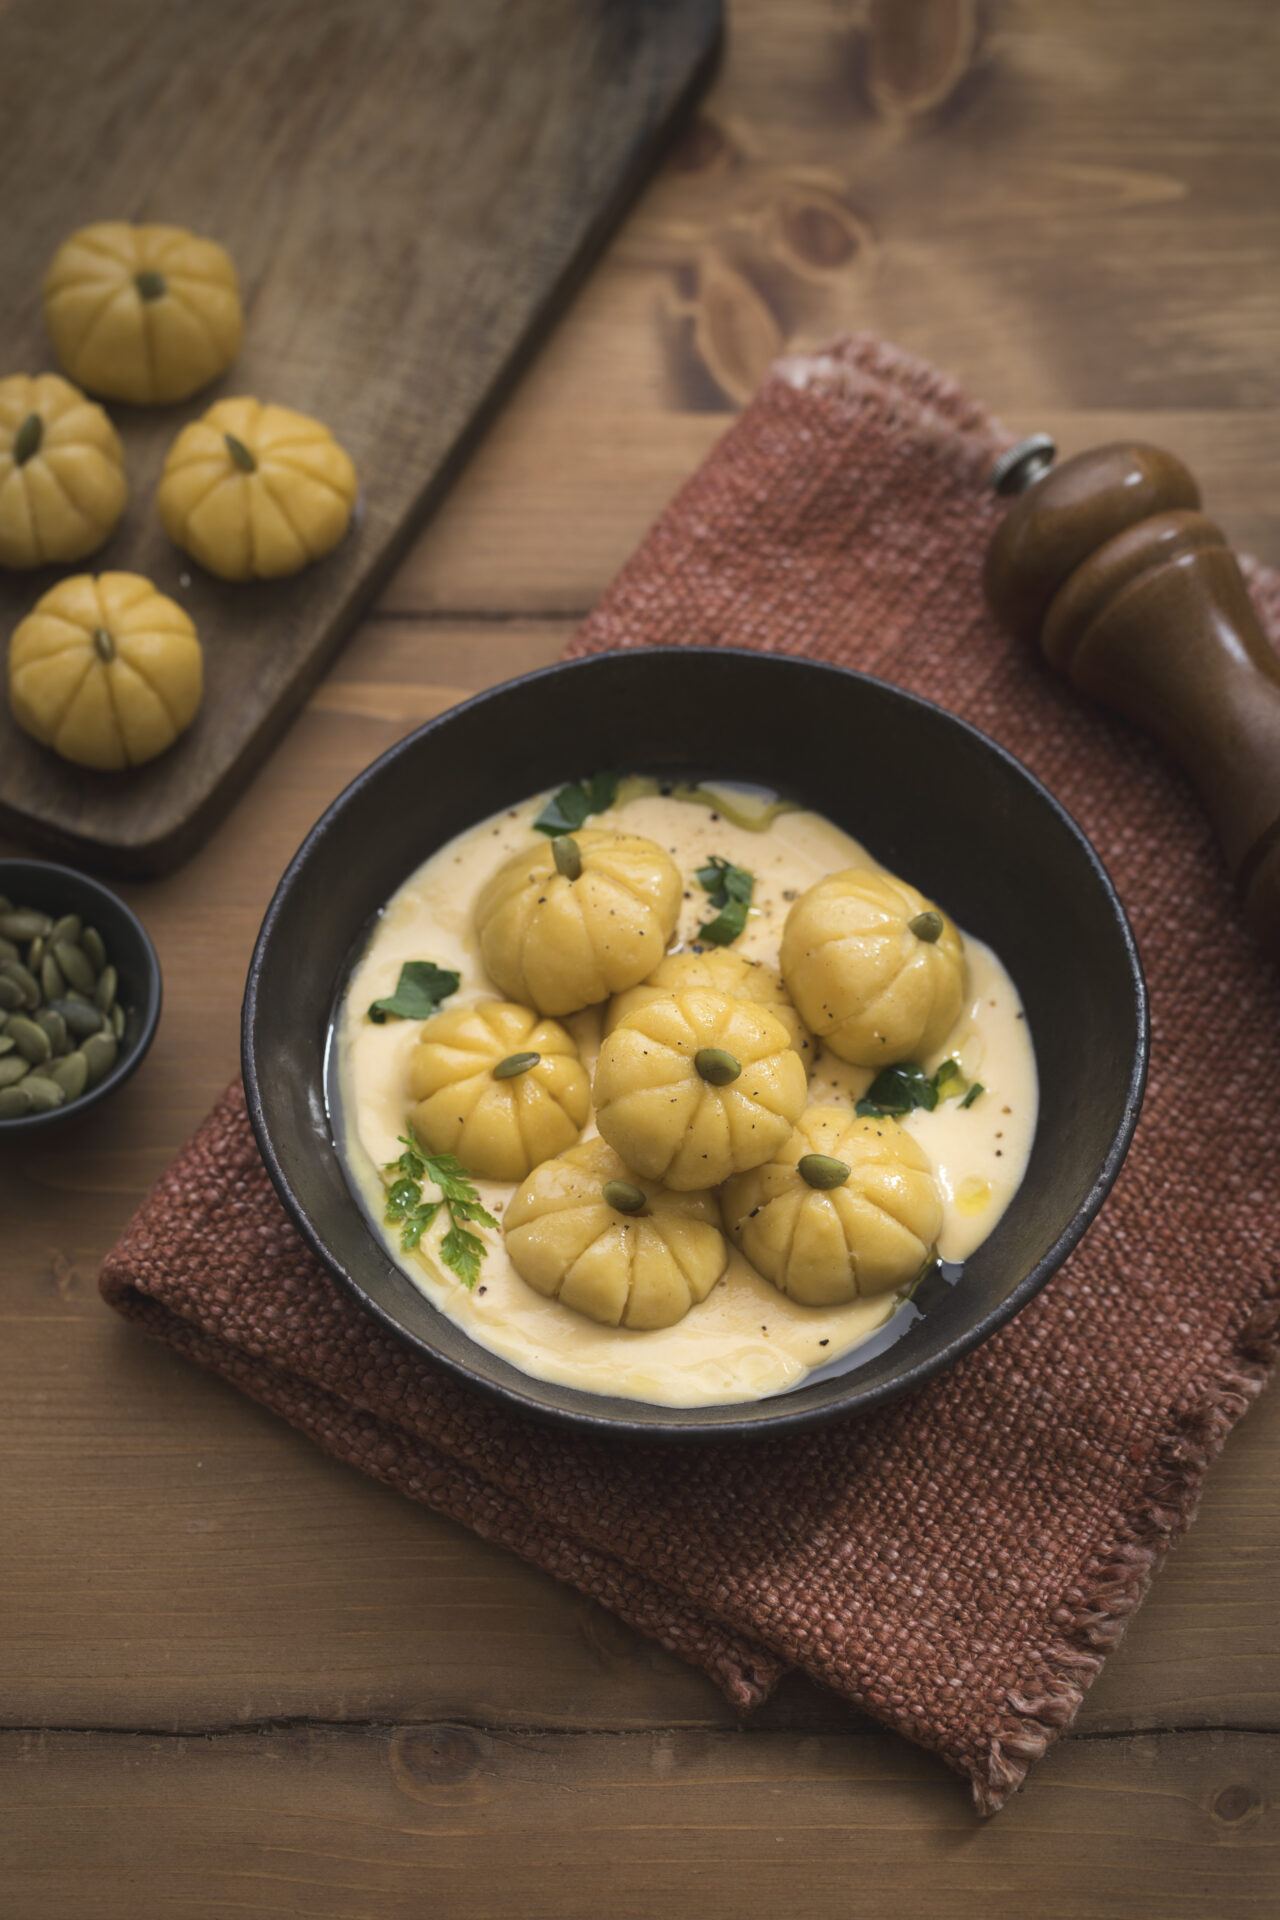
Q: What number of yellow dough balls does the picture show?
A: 11